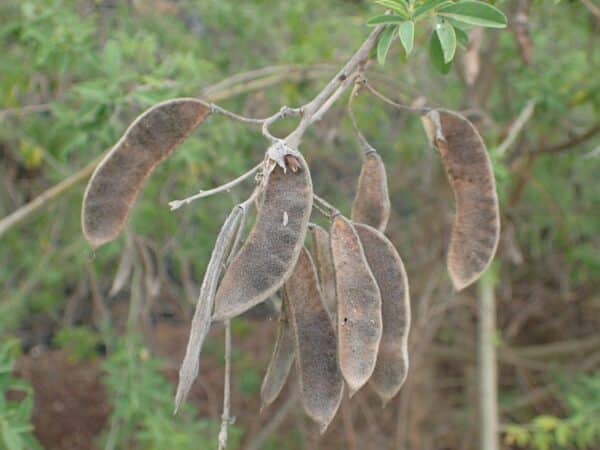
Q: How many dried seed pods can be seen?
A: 10